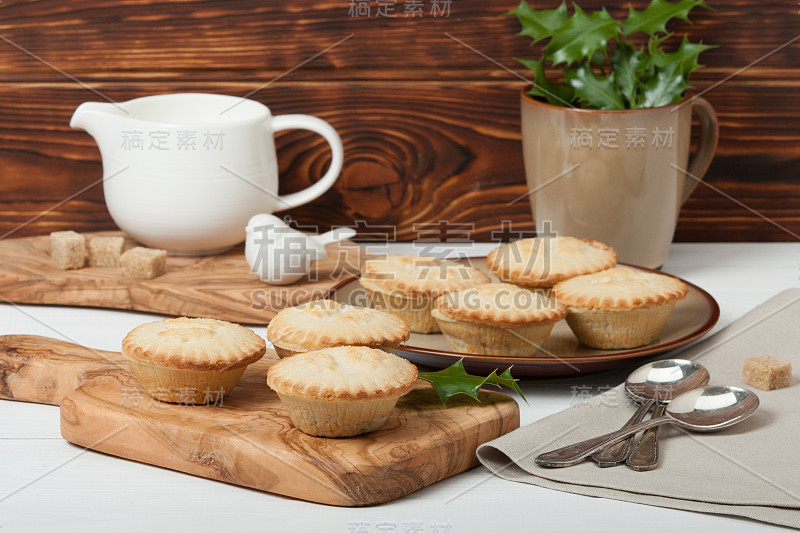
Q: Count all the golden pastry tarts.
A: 7